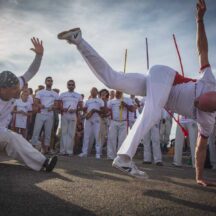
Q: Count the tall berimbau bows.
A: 3